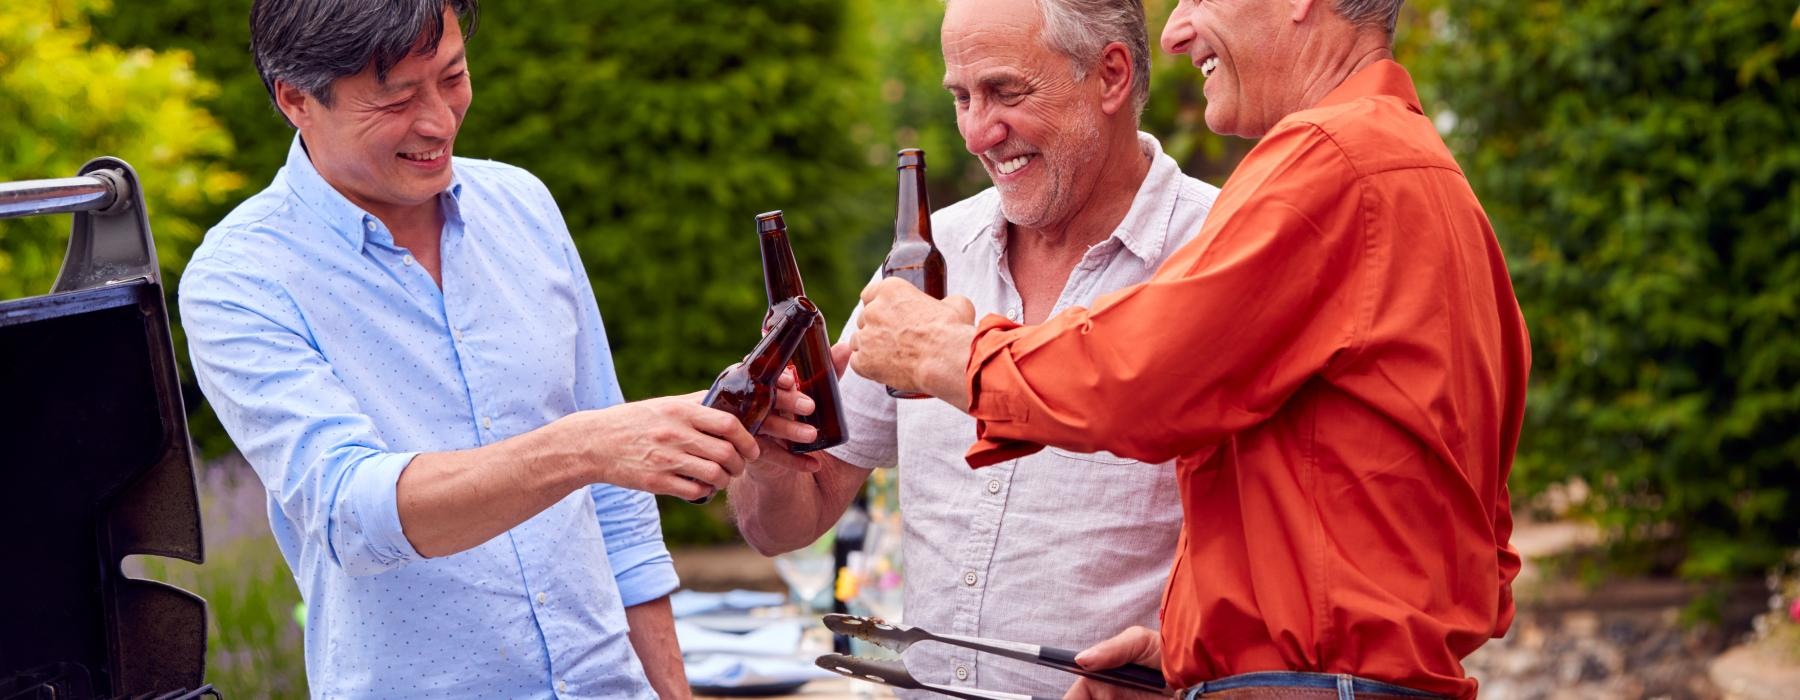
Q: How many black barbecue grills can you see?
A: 1